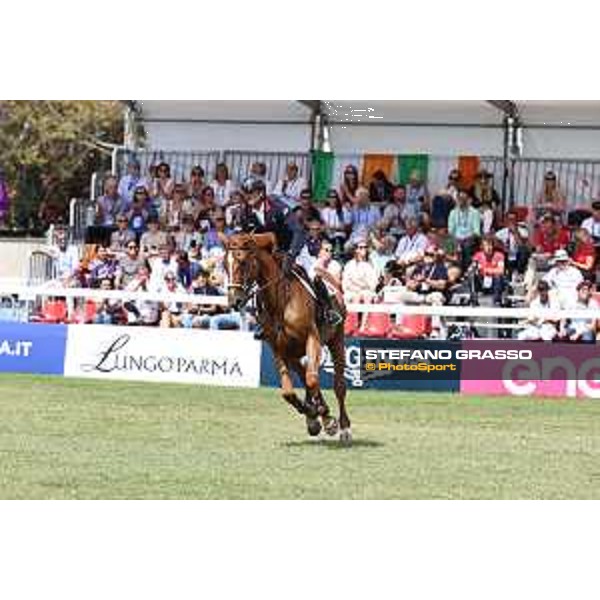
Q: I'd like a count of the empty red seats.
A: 5